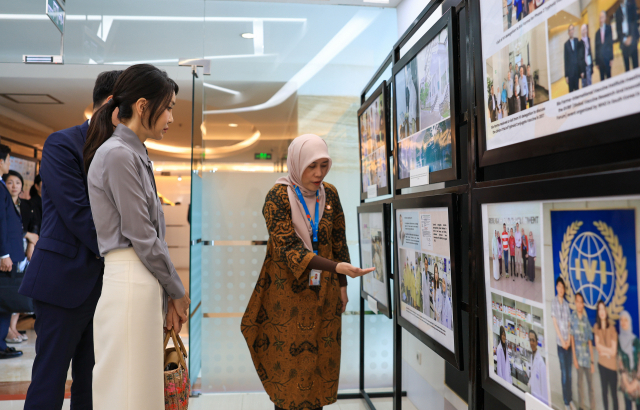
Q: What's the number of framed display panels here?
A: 6